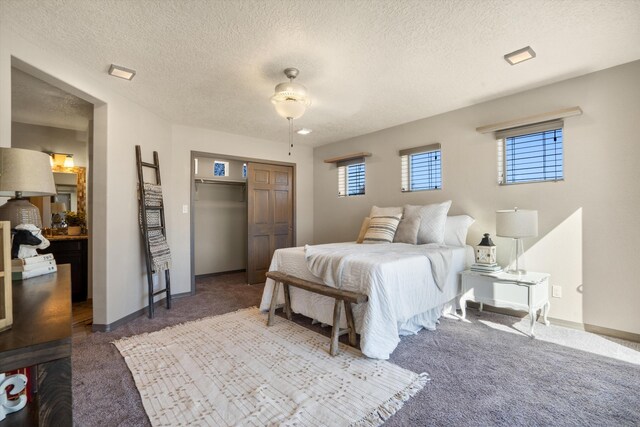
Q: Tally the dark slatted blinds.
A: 3